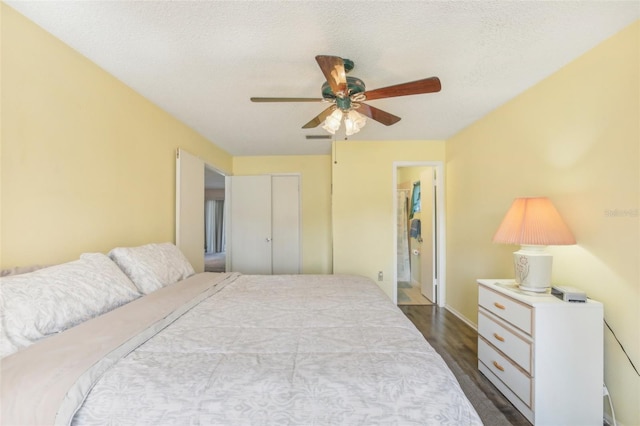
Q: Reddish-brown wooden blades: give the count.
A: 5